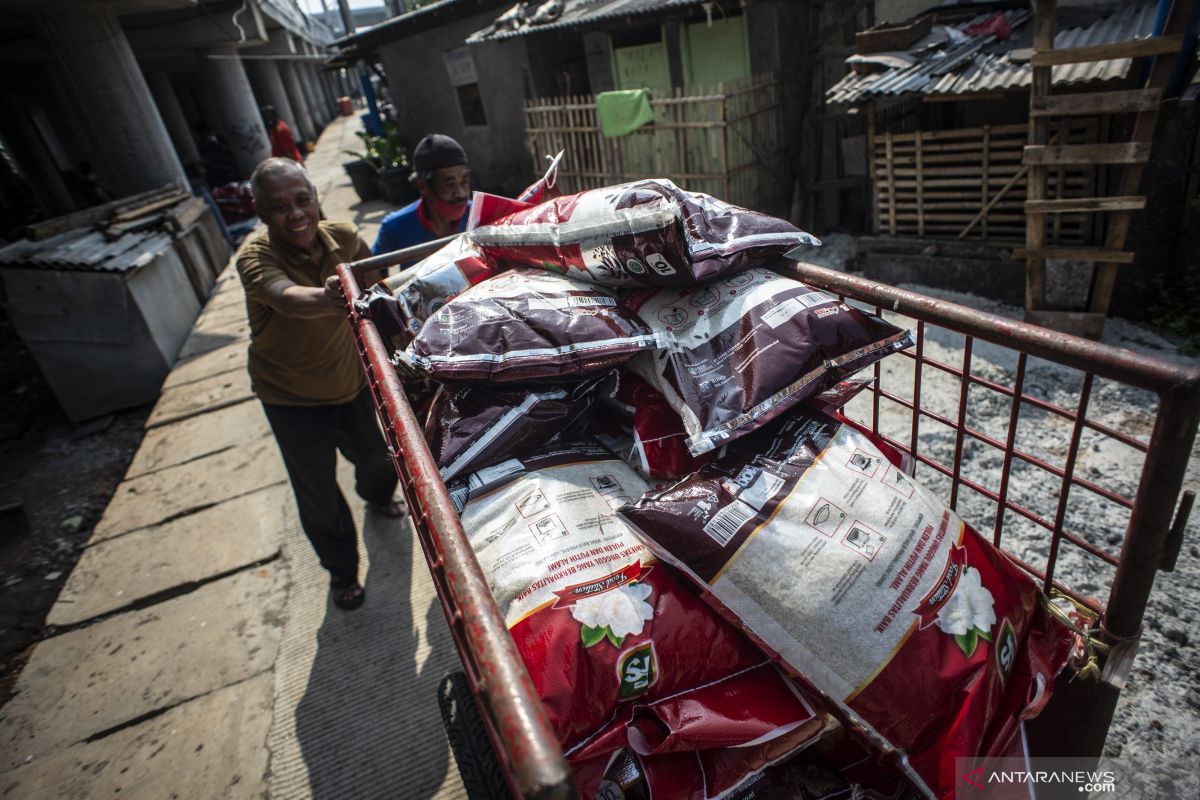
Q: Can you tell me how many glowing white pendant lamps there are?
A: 0